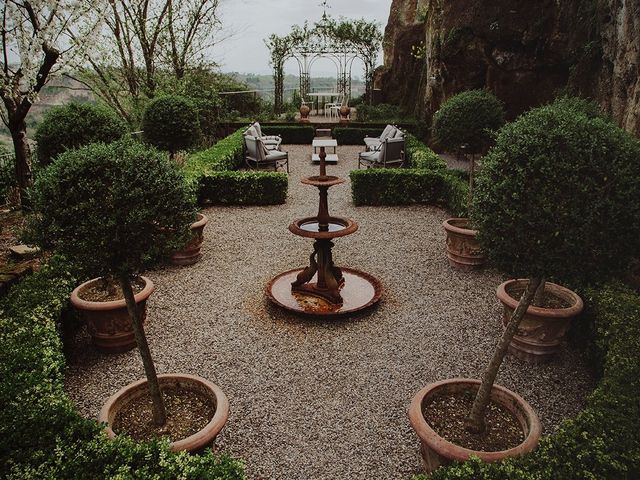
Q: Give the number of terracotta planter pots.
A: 6